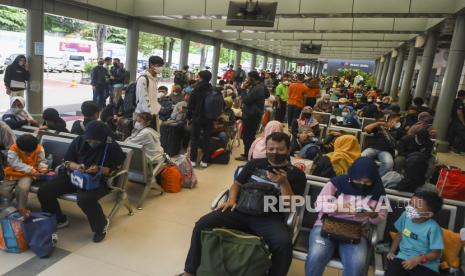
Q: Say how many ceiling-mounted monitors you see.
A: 2